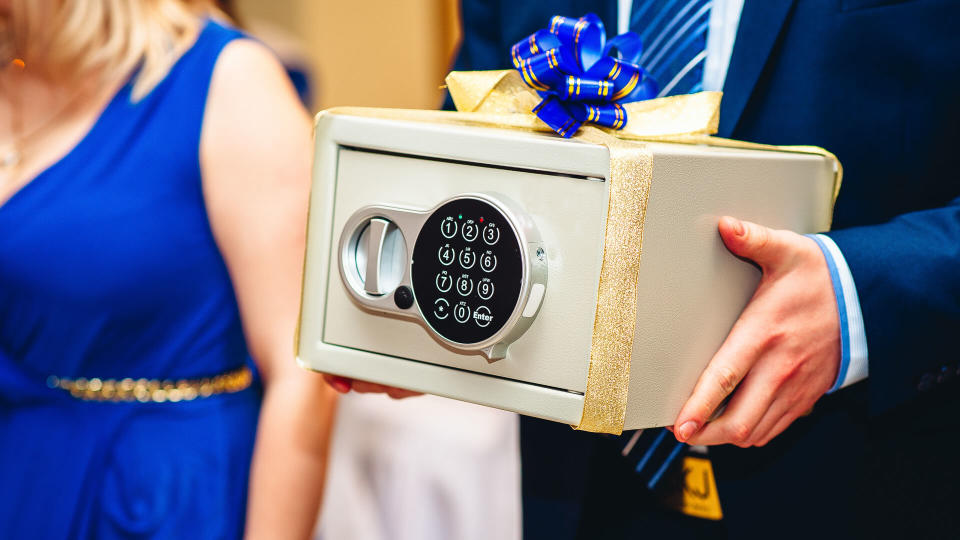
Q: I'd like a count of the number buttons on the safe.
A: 10